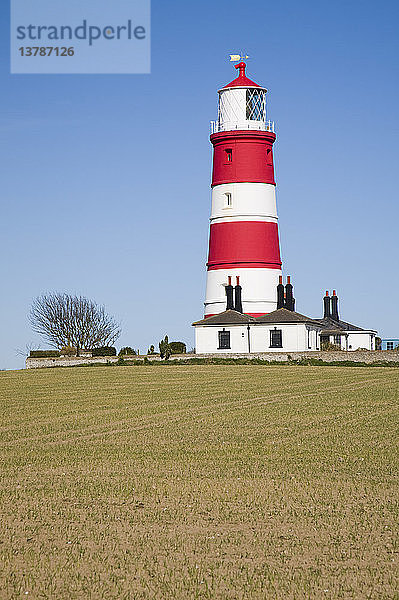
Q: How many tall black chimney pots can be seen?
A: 6